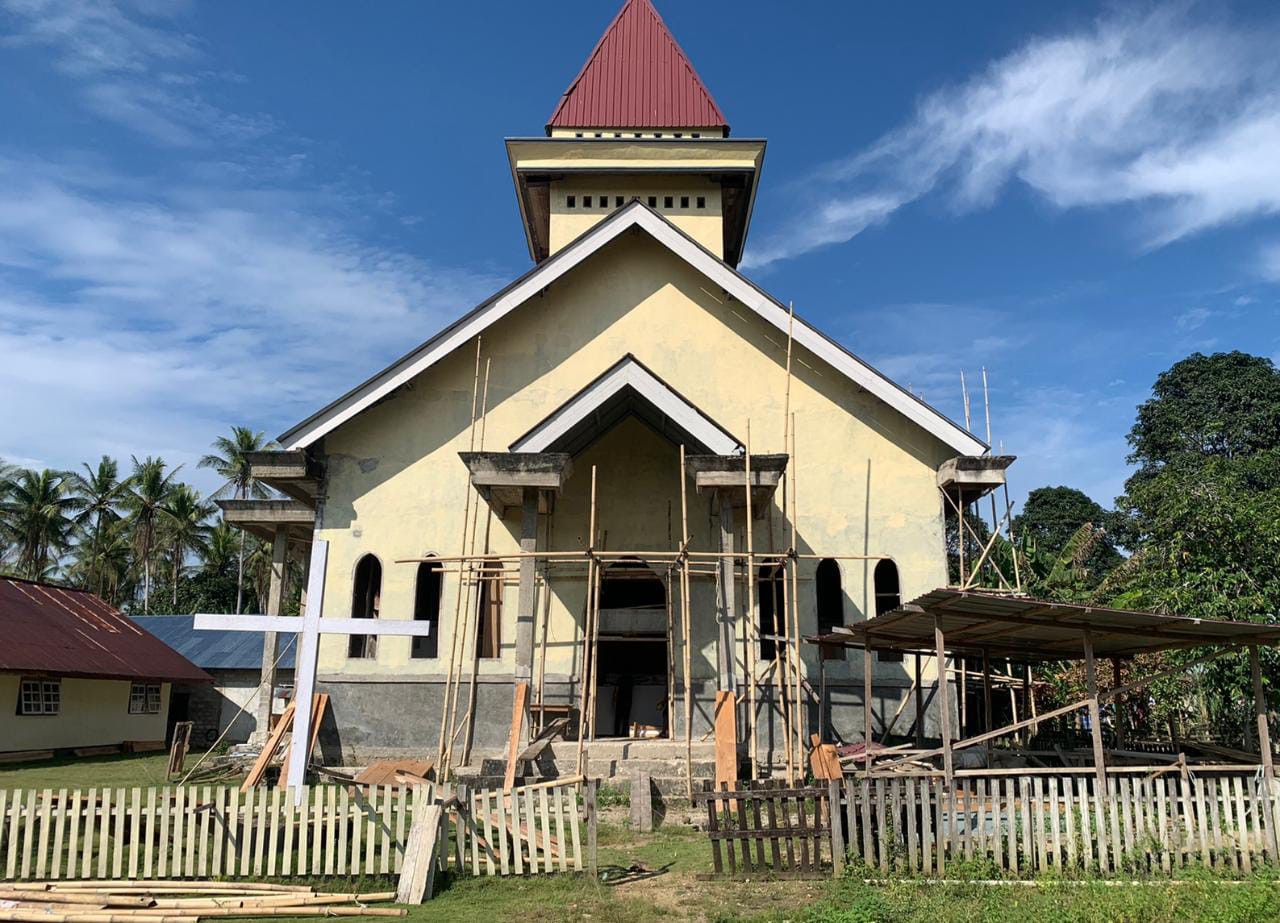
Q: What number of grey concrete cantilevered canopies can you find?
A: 5